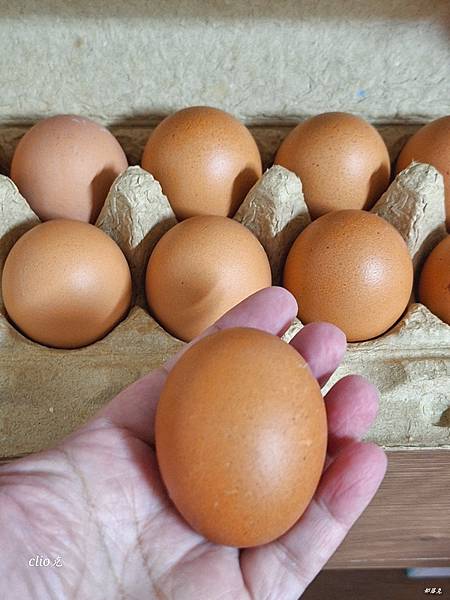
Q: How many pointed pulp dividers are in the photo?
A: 4